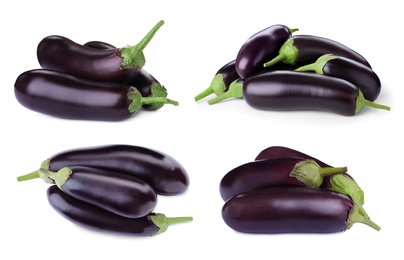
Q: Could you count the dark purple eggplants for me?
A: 15